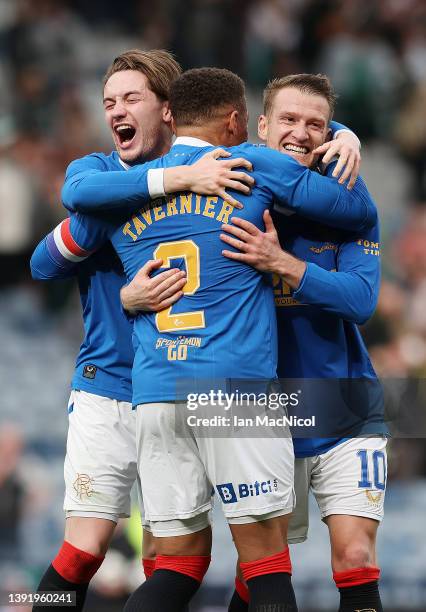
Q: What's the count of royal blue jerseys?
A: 3